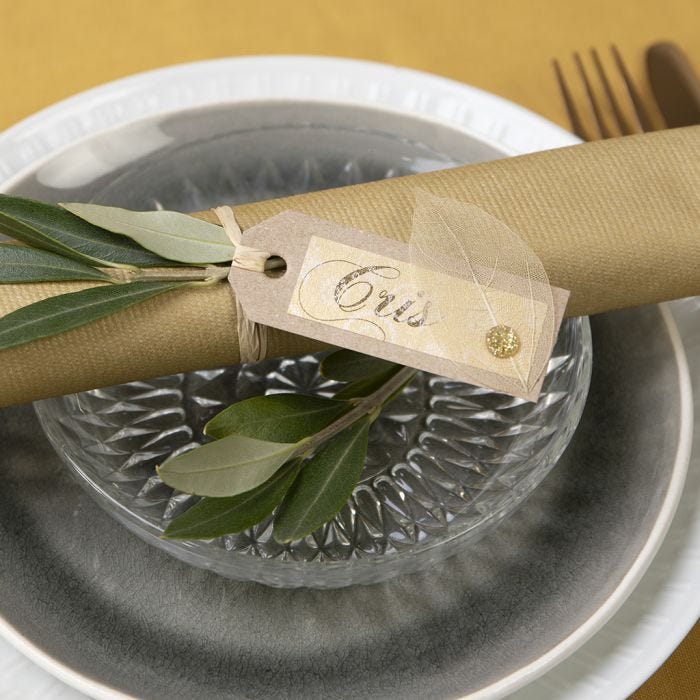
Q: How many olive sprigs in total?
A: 2